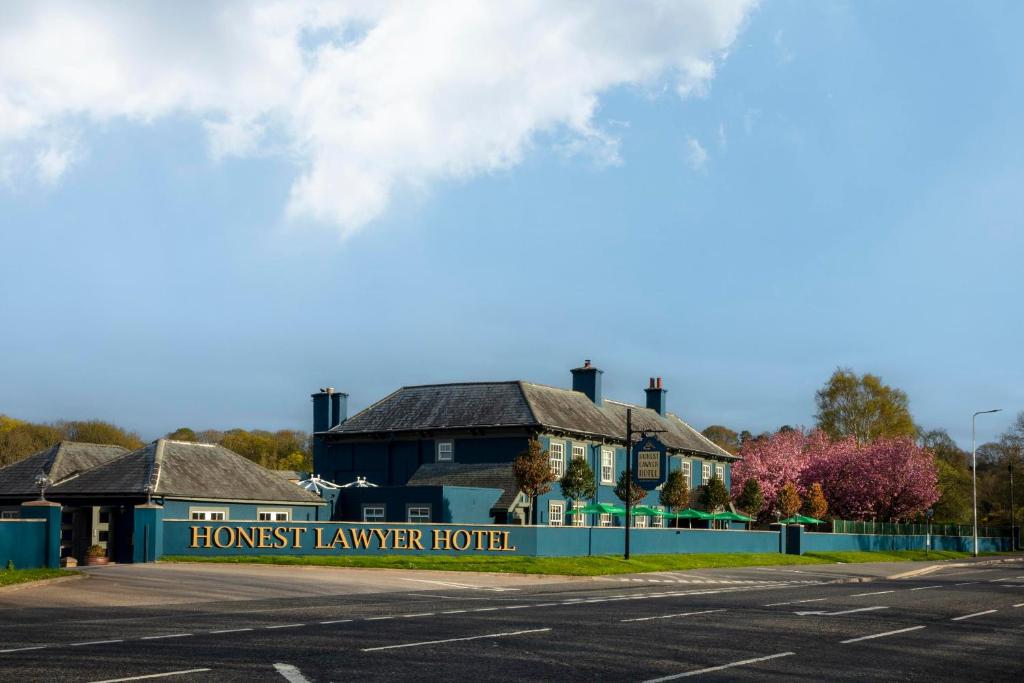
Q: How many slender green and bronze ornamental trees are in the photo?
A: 8